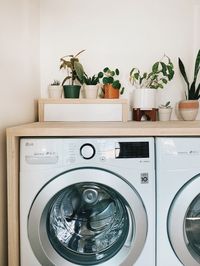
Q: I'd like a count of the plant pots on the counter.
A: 7